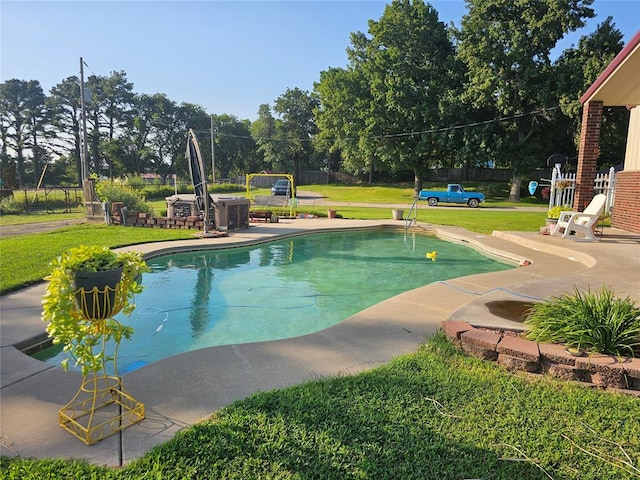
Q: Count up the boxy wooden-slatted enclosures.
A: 1